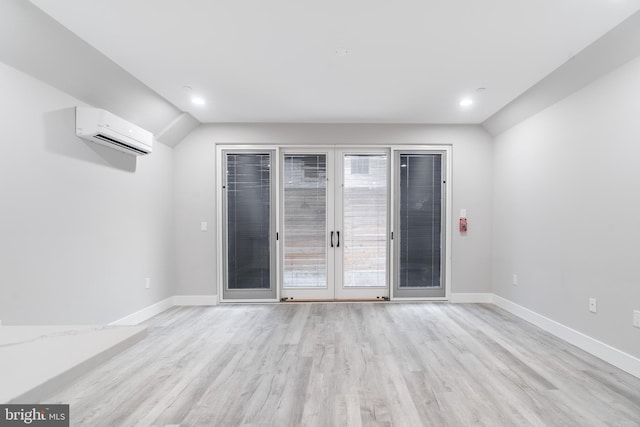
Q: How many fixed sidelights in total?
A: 2